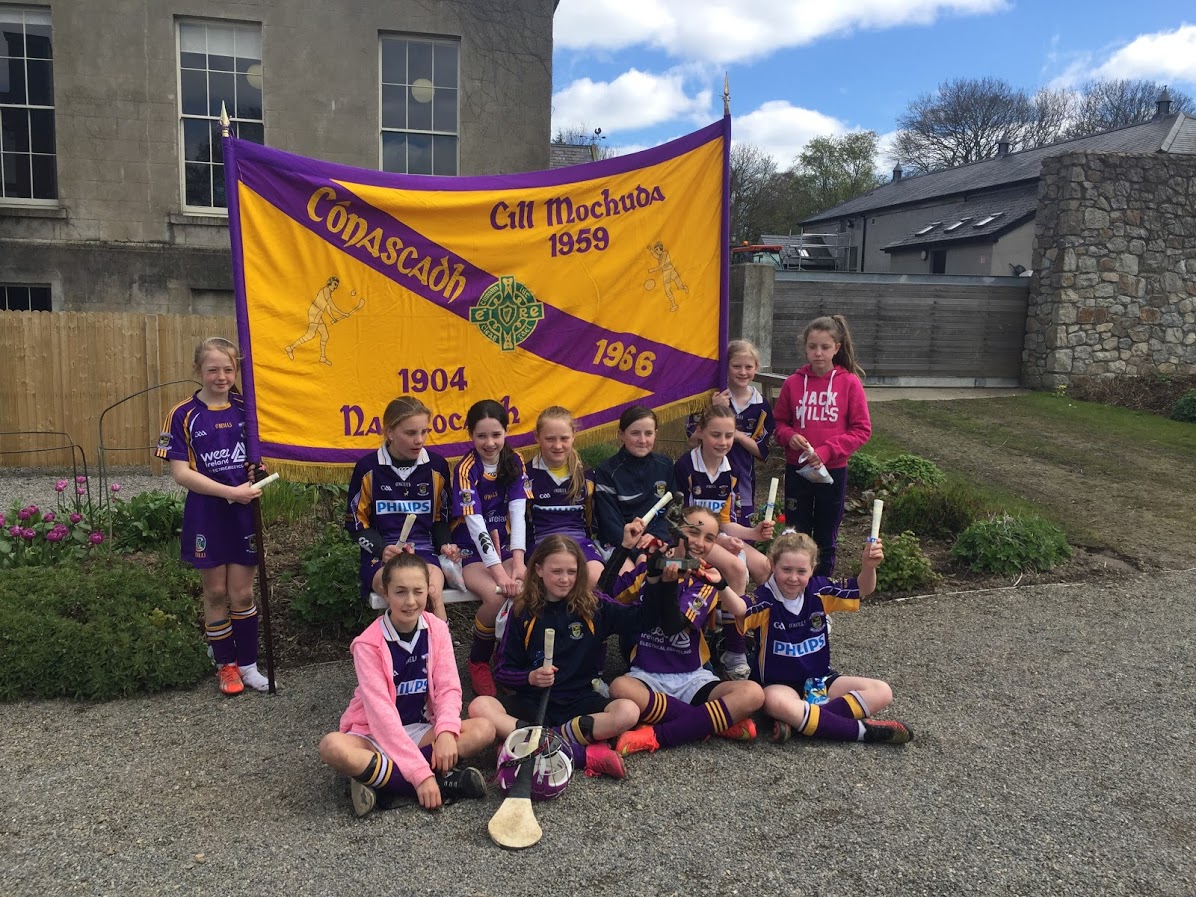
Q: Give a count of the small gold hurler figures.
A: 2